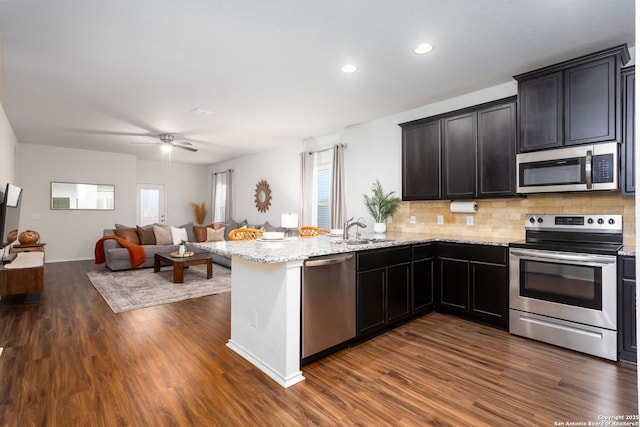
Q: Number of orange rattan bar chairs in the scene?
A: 2